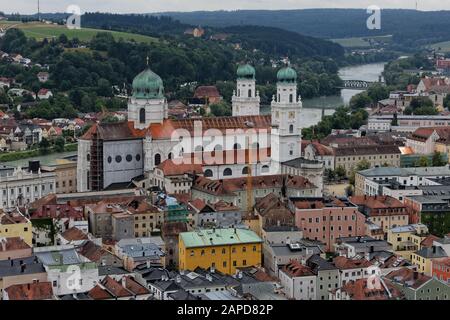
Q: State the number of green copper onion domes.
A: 3